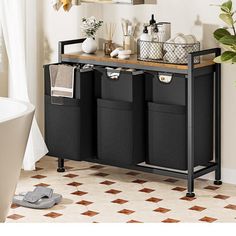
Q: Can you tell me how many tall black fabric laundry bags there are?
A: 3